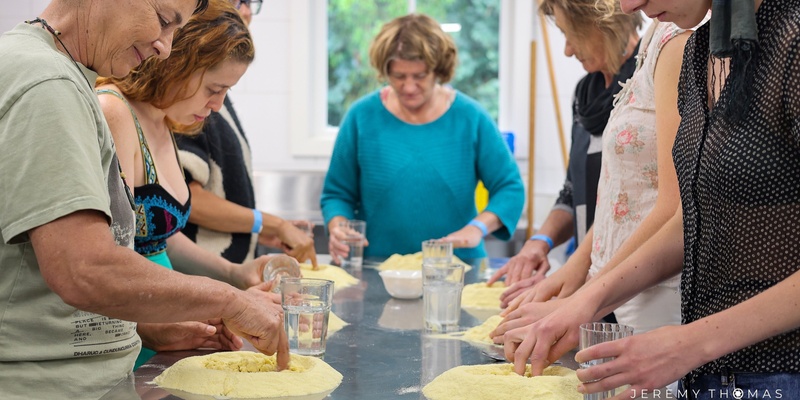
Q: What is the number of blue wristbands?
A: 3